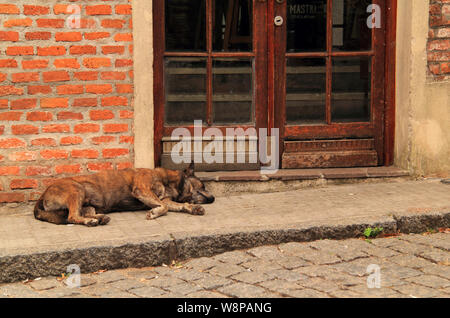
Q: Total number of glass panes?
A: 8